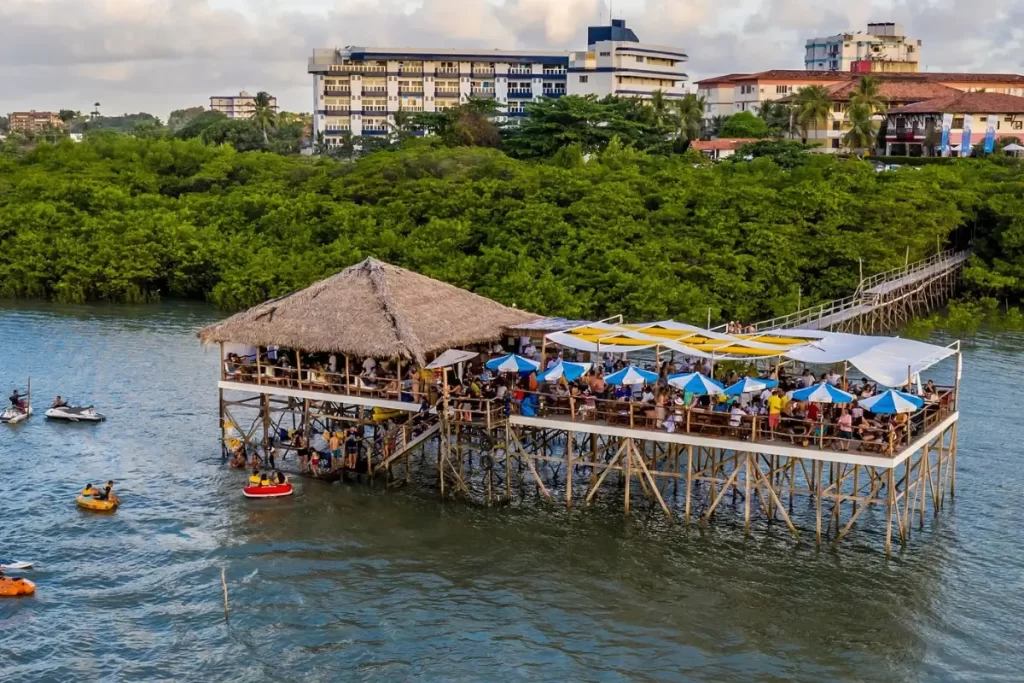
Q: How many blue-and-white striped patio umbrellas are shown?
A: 7